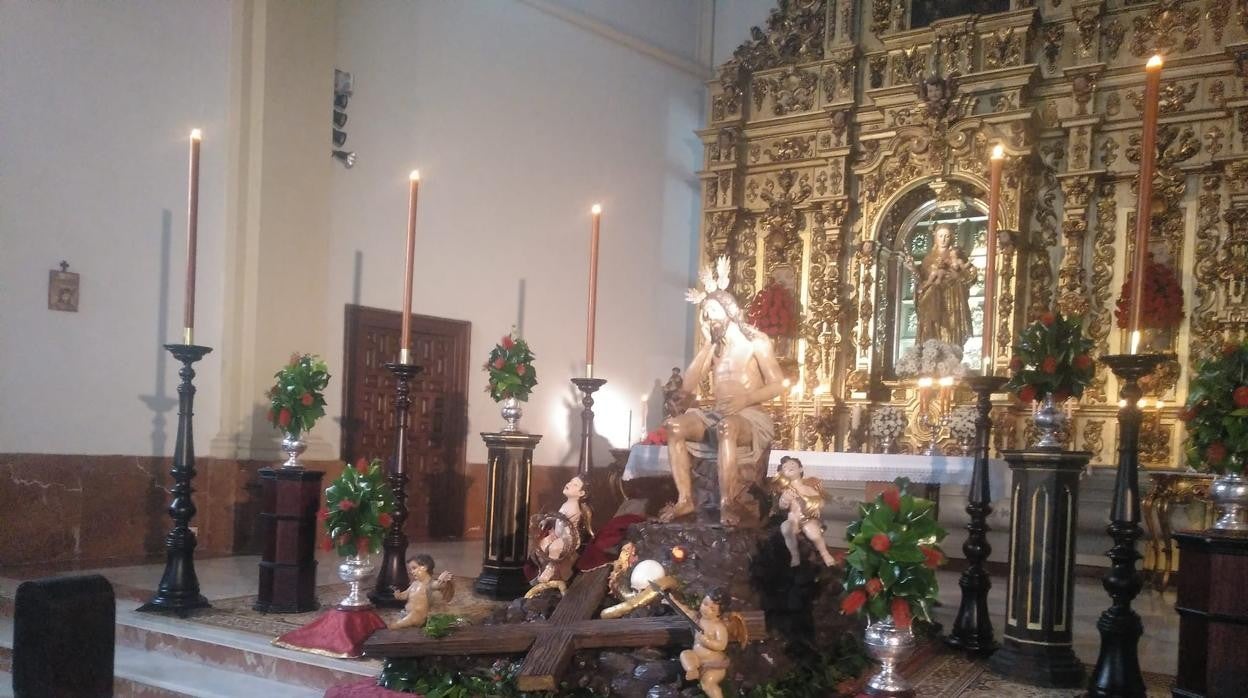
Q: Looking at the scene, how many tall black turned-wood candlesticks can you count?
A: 5